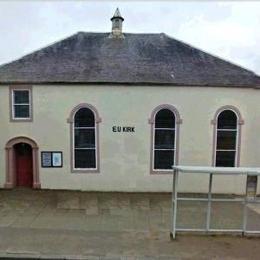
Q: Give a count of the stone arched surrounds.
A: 4